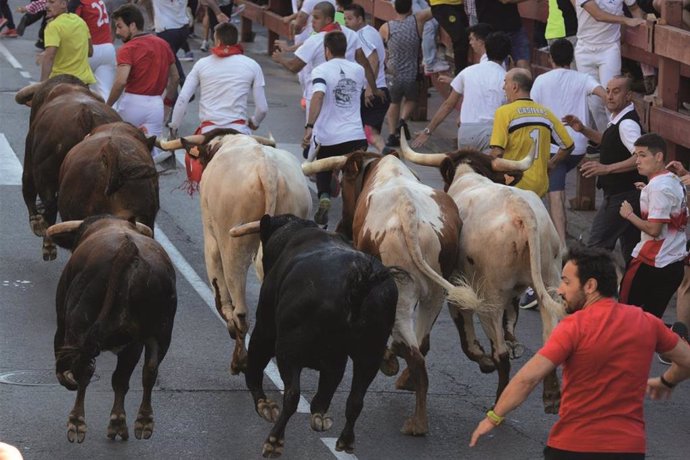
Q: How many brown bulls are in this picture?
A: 3